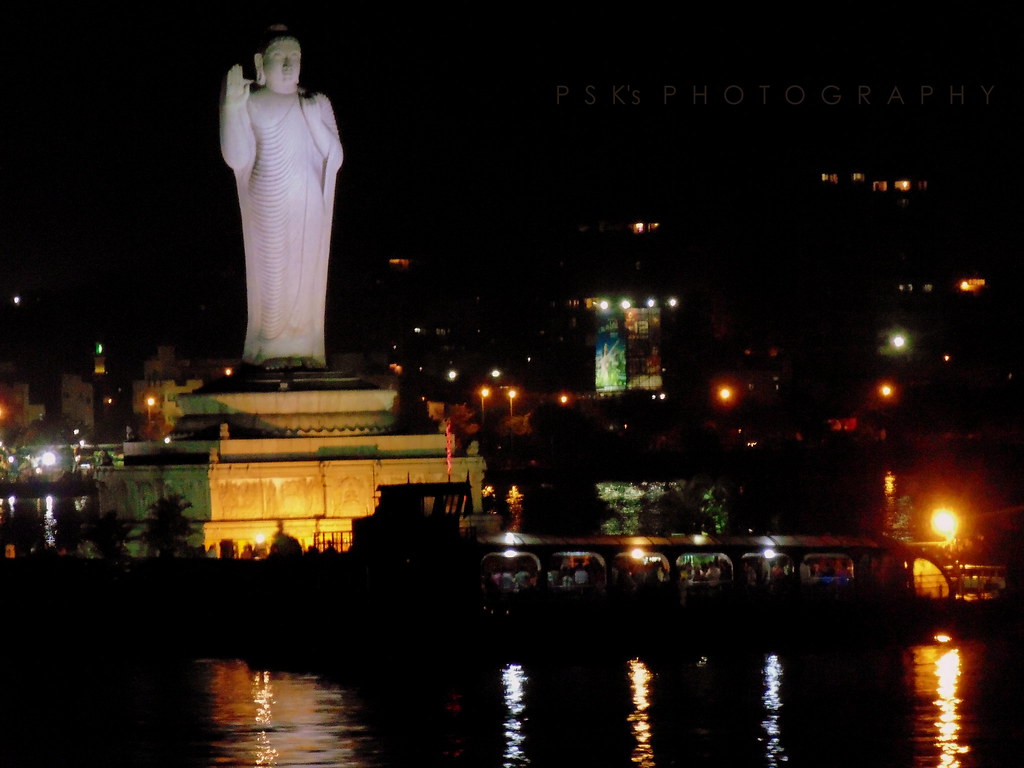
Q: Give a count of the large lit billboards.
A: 2